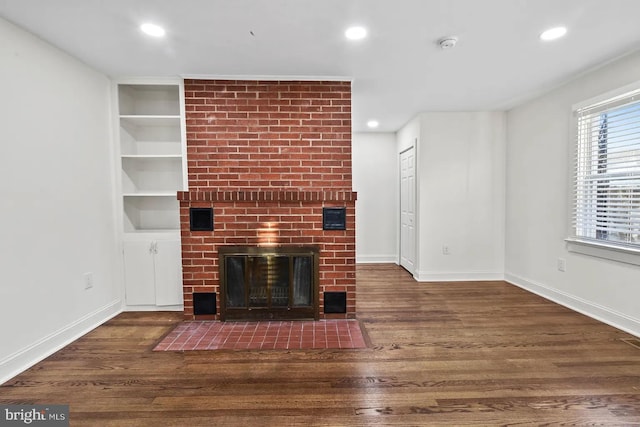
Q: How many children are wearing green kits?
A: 0